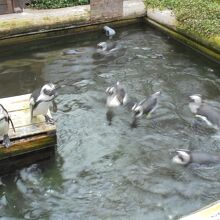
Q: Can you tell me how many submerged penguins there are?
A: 5